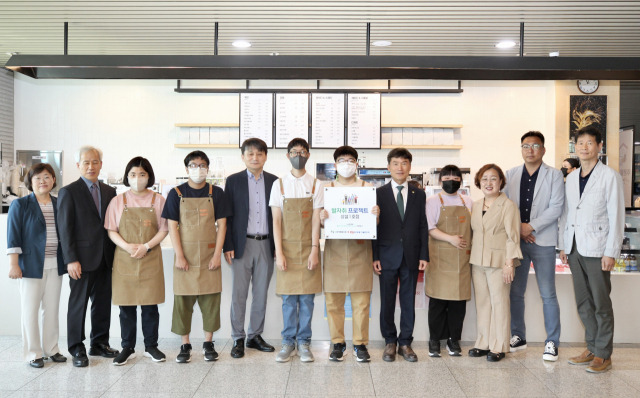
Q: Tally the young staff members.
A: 5